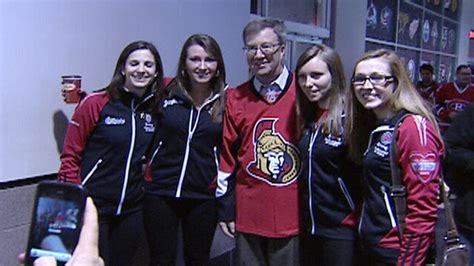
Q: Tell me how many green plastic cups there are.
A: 0